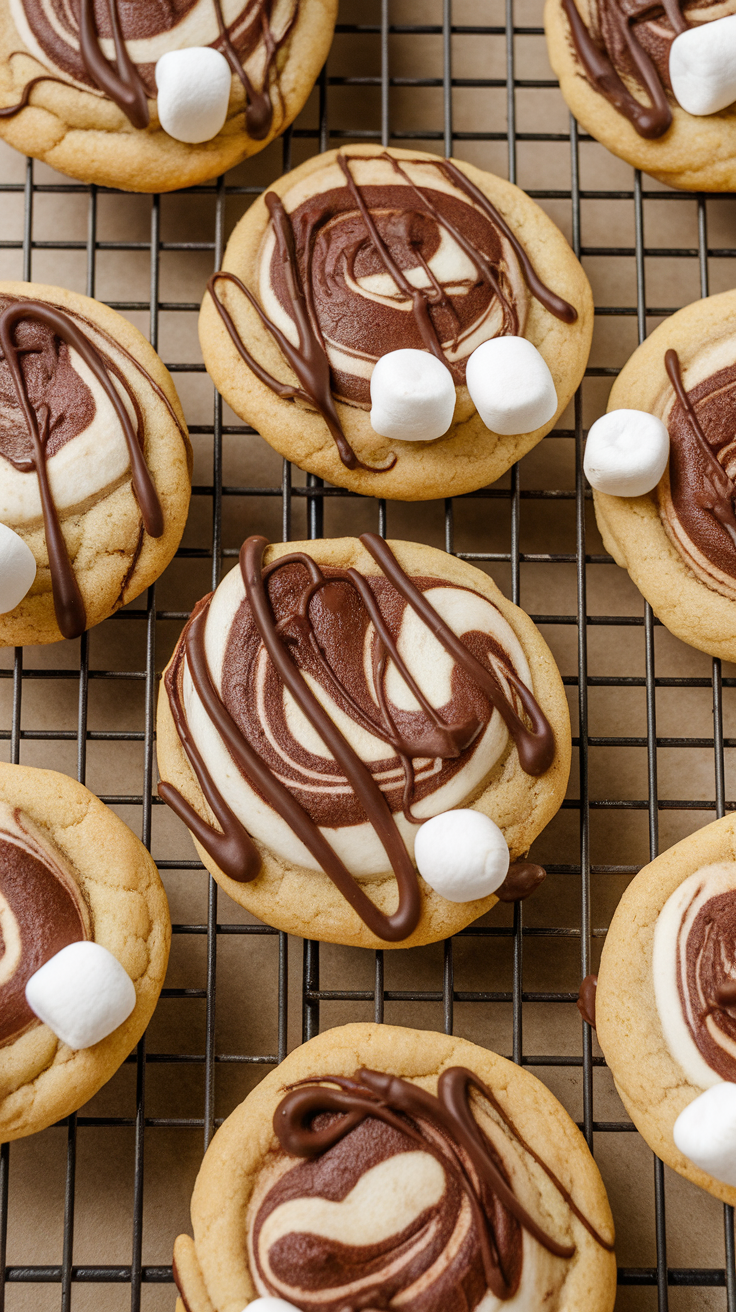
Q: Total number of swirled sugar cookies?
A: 9